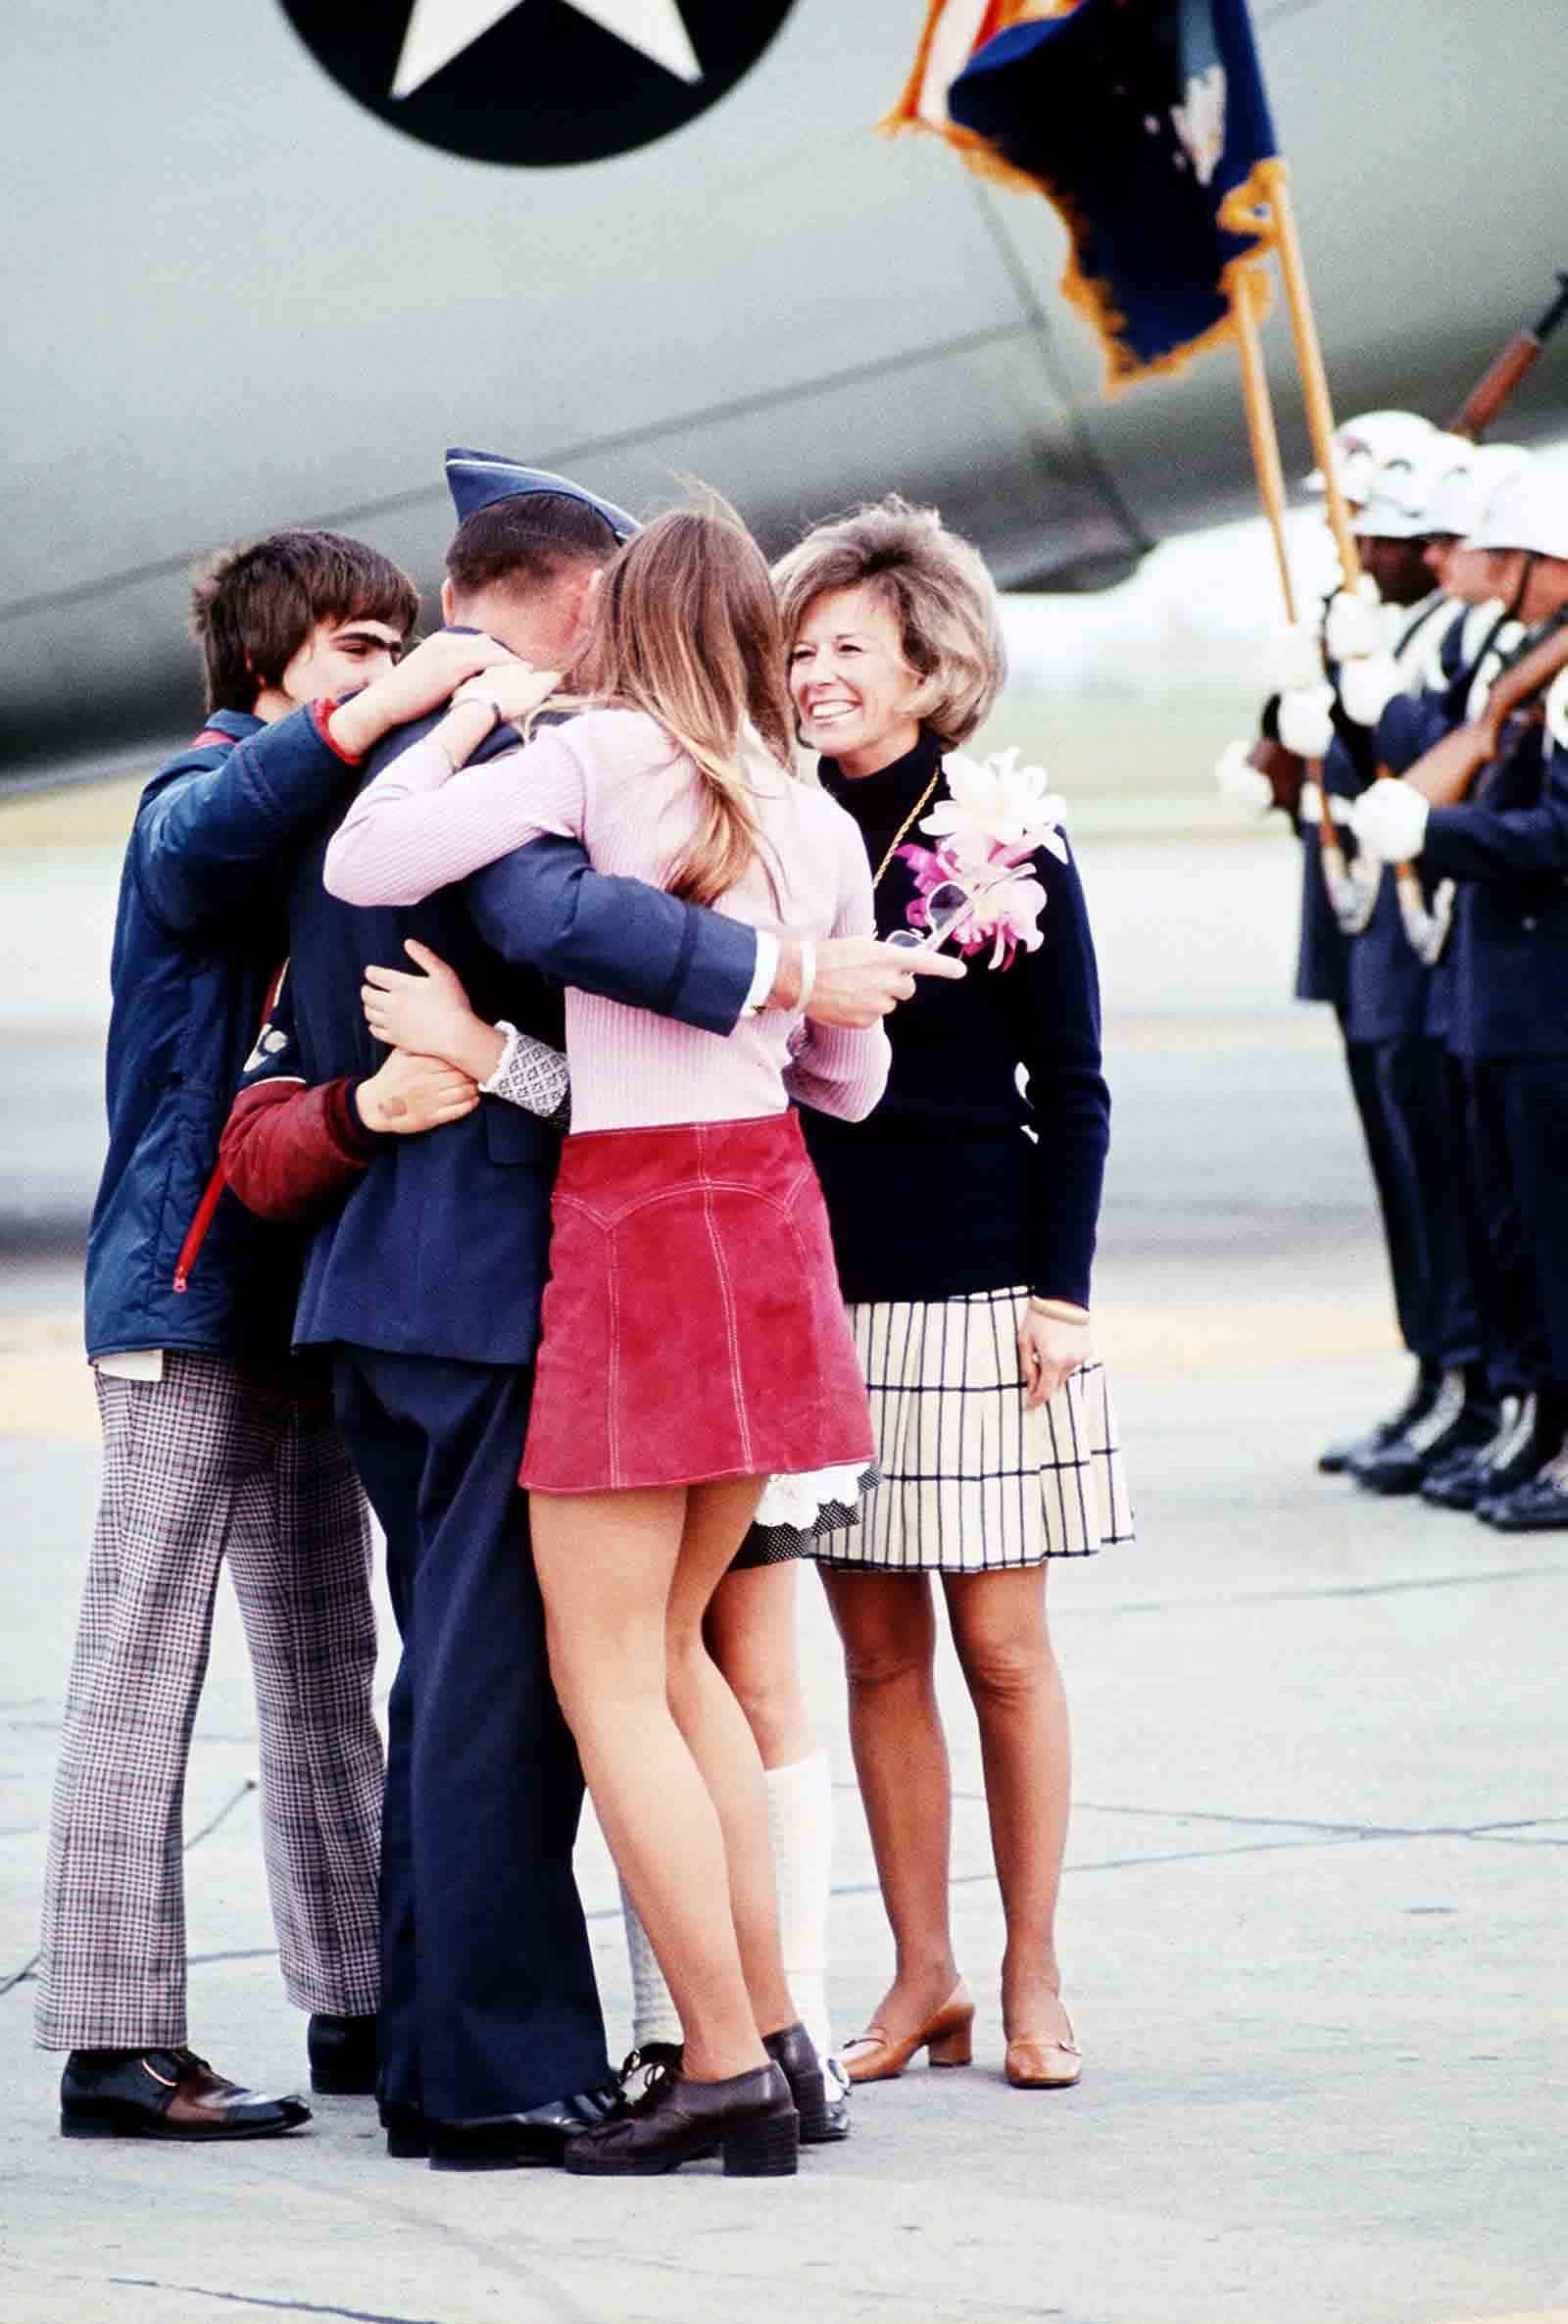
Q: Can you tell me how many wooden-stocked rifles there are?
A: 2